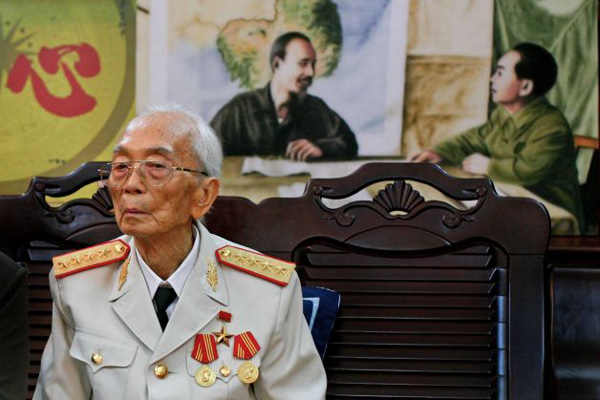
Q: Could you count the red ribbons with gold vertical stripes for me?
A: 2